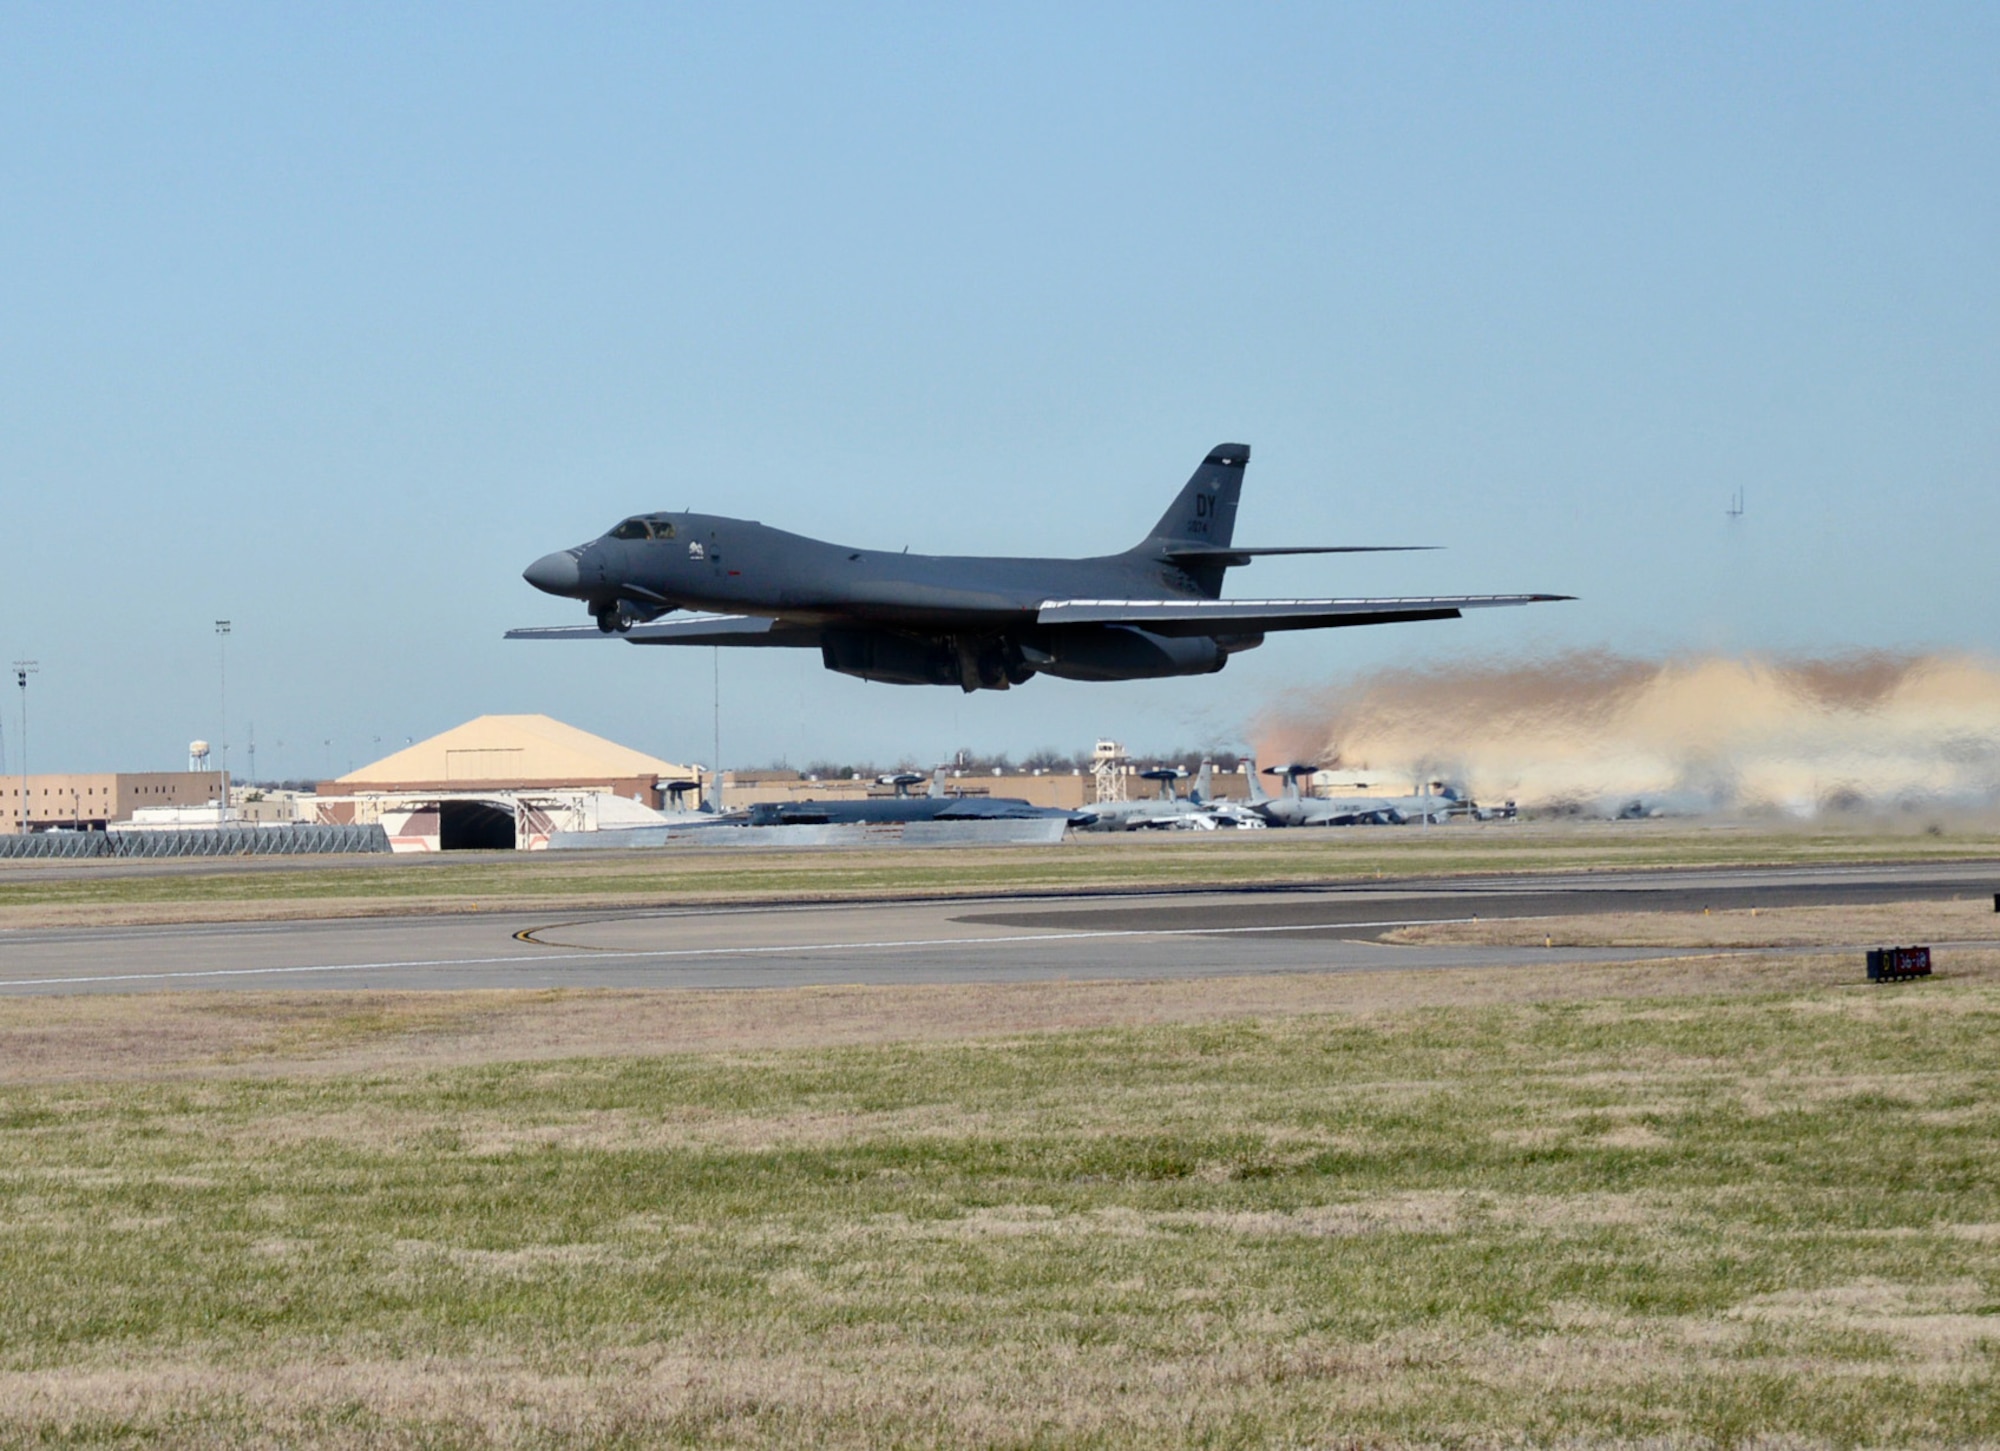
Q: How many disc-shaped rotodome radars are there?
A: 4